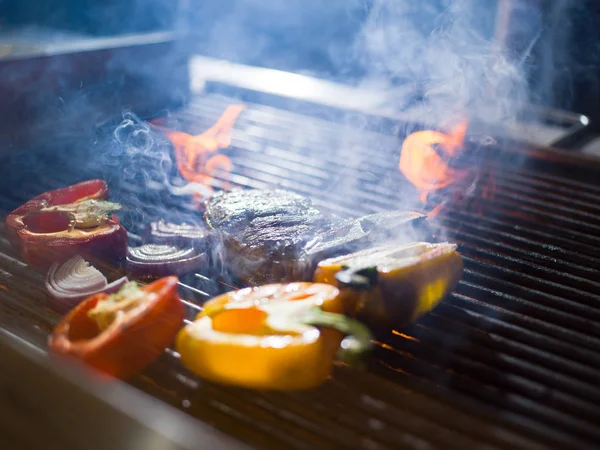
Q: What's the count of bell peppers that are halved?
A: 4